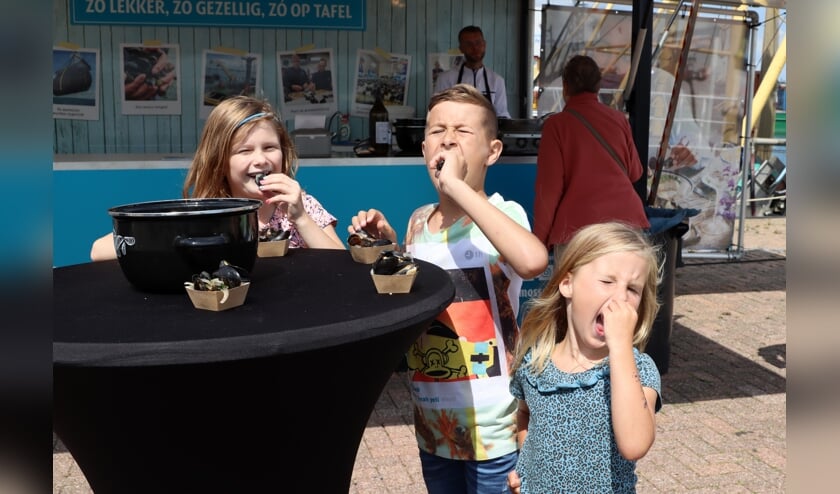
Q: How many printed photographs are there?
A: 6